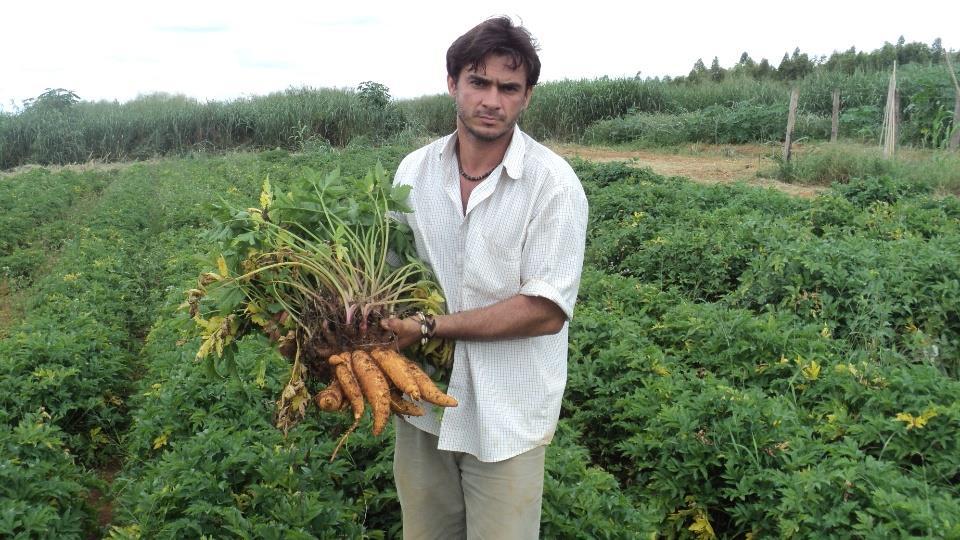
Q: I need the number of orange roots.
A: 6